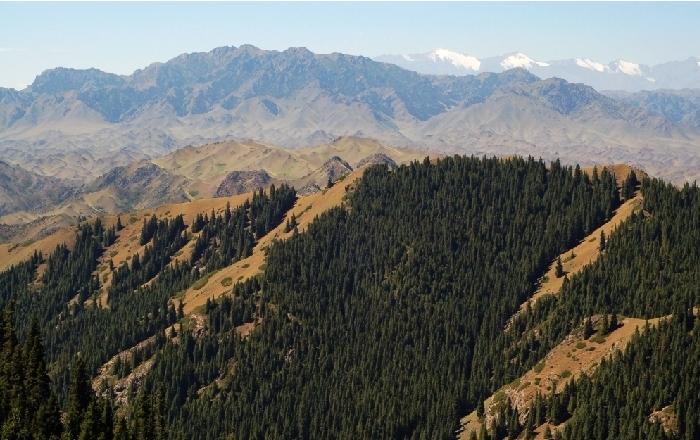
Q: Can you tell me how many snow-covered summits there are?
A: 4